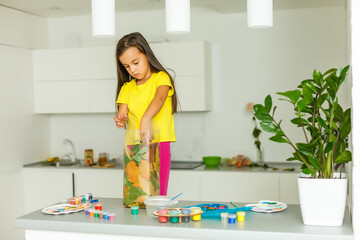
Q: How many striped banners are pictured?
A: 0